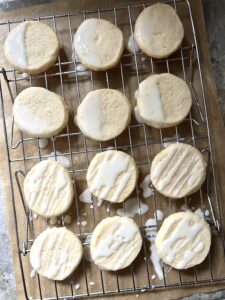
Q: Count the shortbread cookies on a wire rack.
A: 12